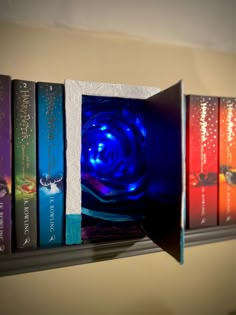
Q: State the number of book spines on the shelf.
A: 5